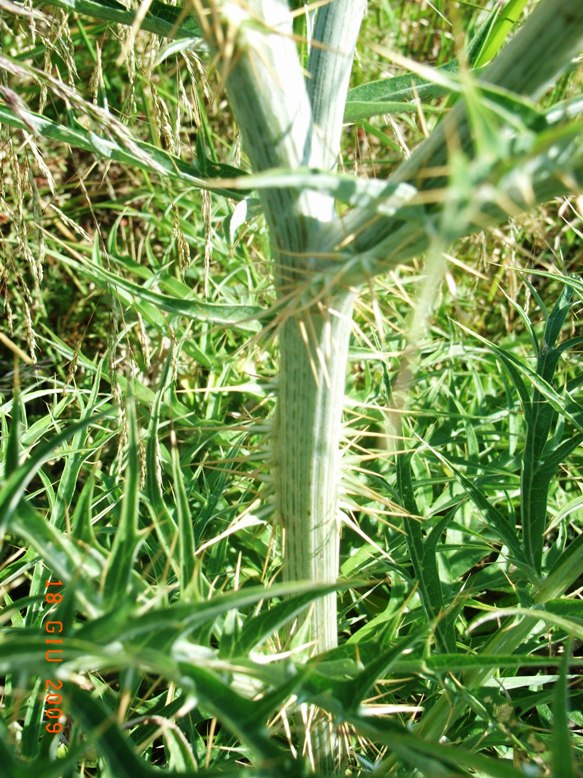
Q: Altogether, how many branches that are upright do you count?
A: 2